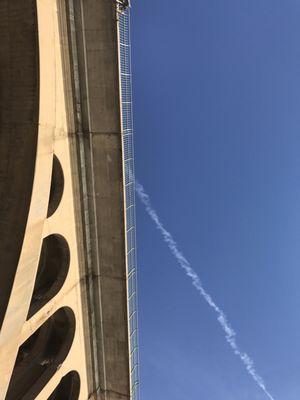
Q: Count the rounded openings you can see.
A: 4